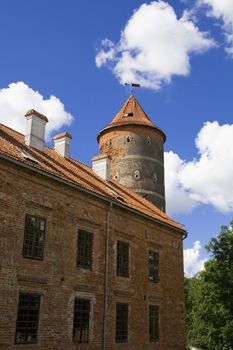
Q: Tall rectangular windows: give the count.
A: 8